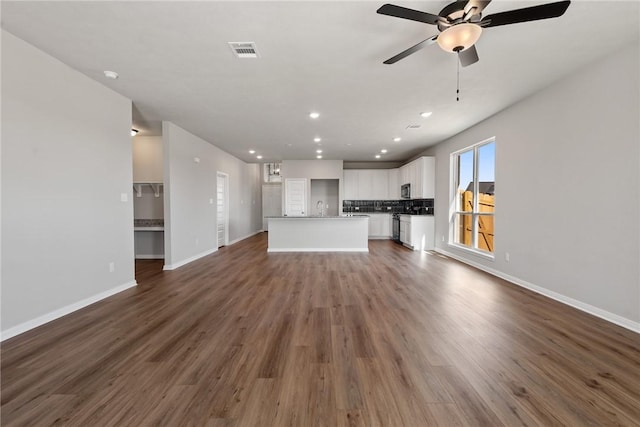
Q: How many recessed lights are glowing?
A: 10